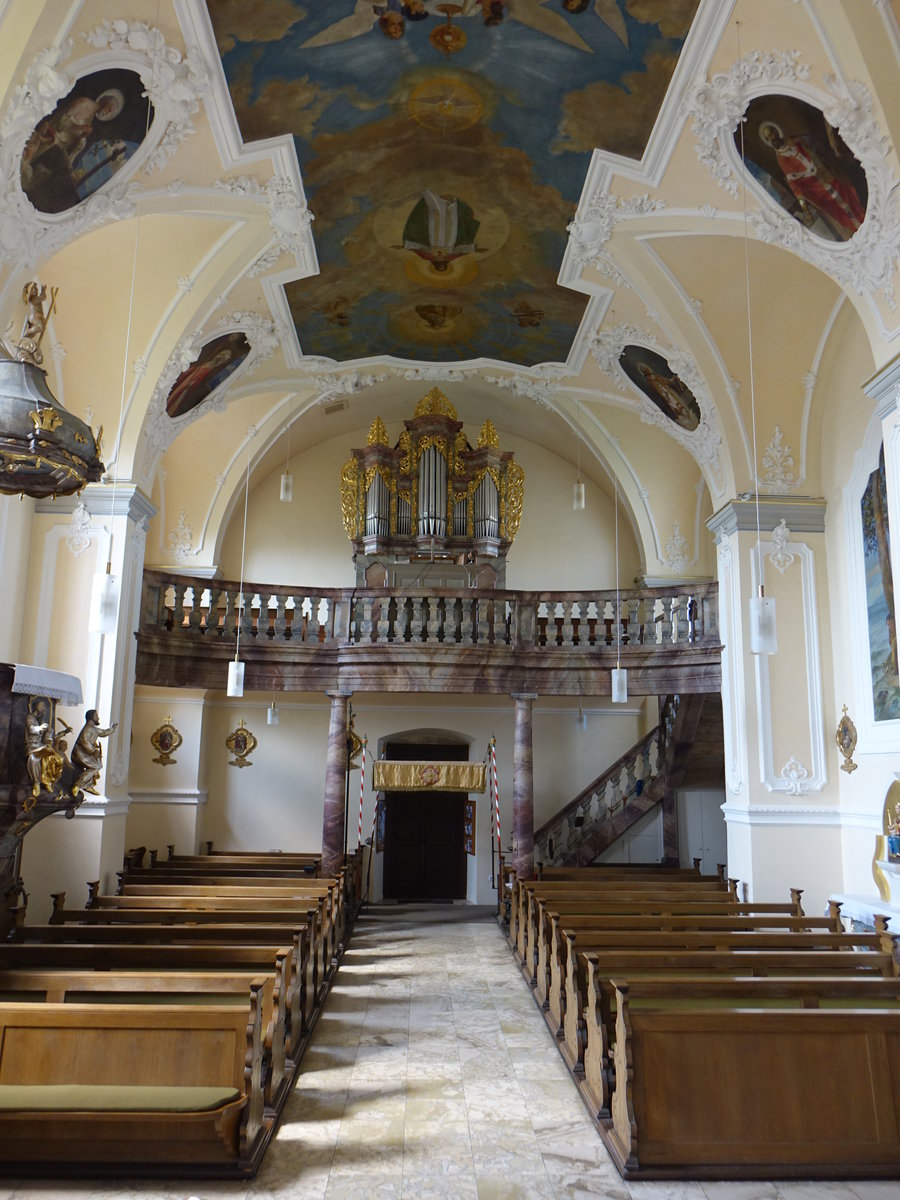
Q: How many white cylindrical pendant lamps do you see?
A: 8